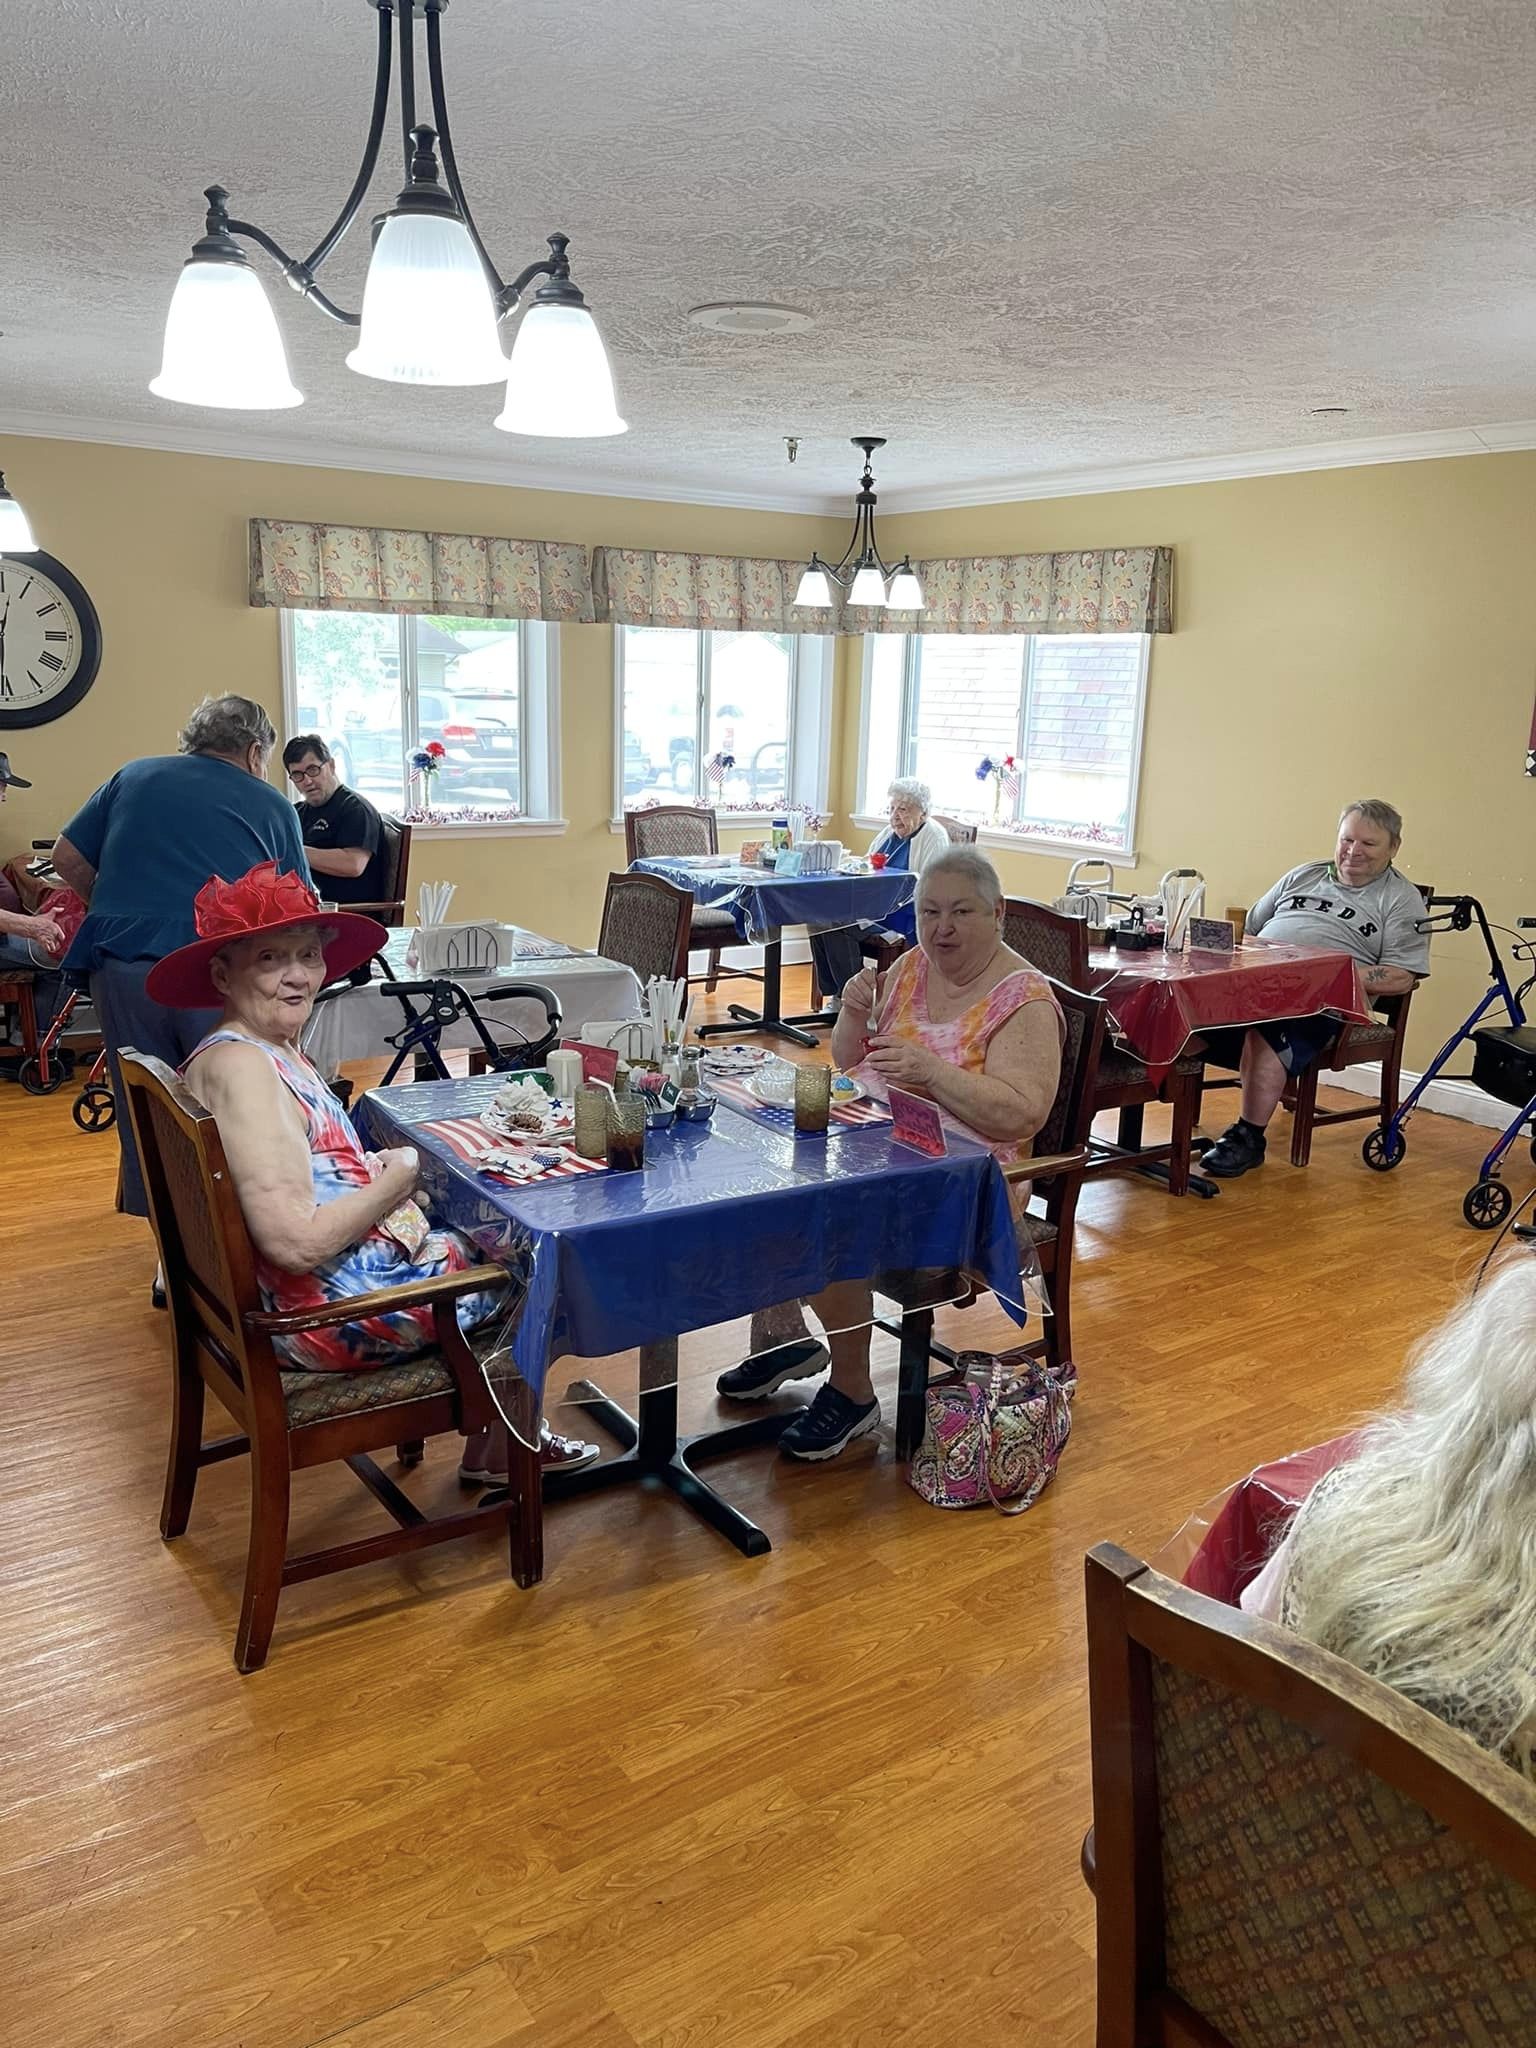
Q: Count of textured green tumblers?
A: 3